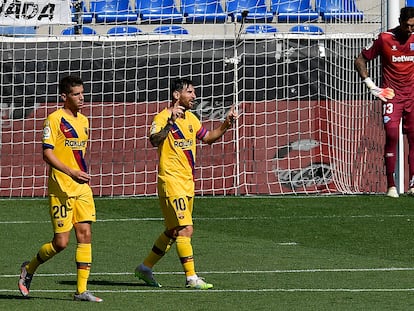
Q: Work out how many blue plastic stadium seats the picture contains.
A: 12